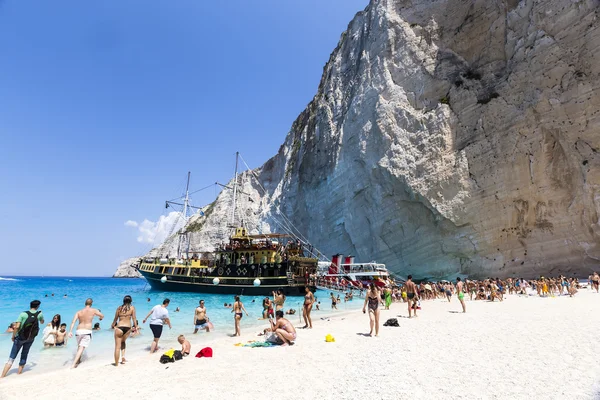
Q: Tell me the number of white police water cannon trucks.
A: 0